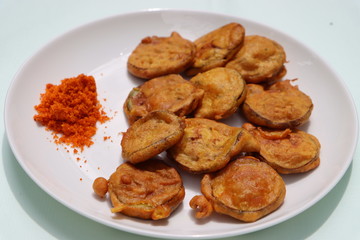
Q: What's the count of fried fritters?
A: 11